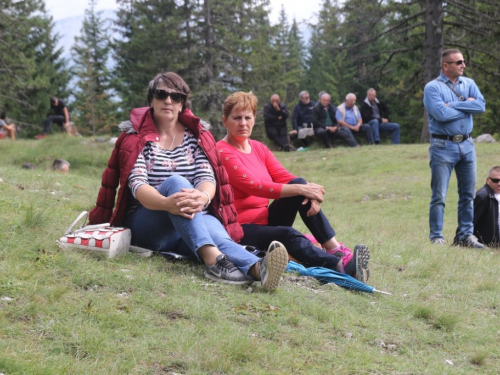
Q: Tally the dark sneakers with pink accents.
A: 2